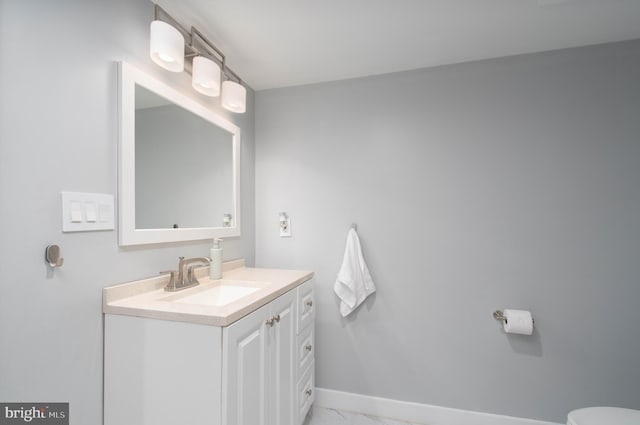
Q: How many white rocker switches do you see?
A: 3